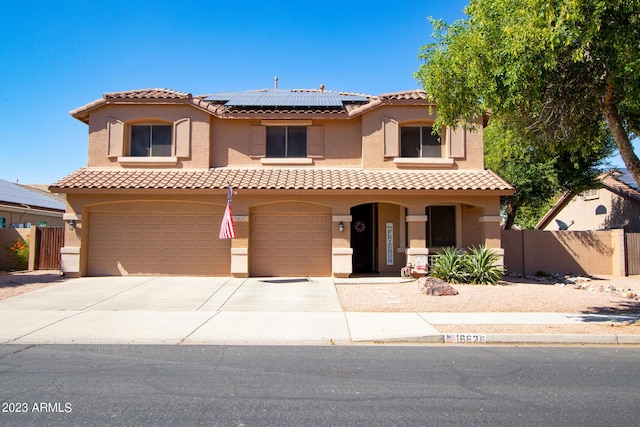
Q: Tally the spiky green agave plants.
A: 2